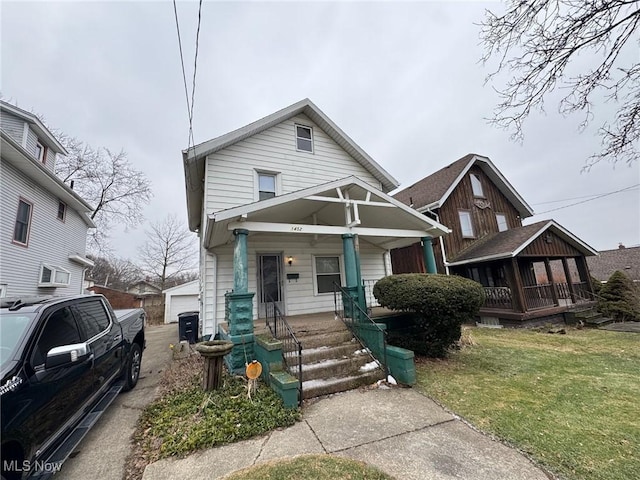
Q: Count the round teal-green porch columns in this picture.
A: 3